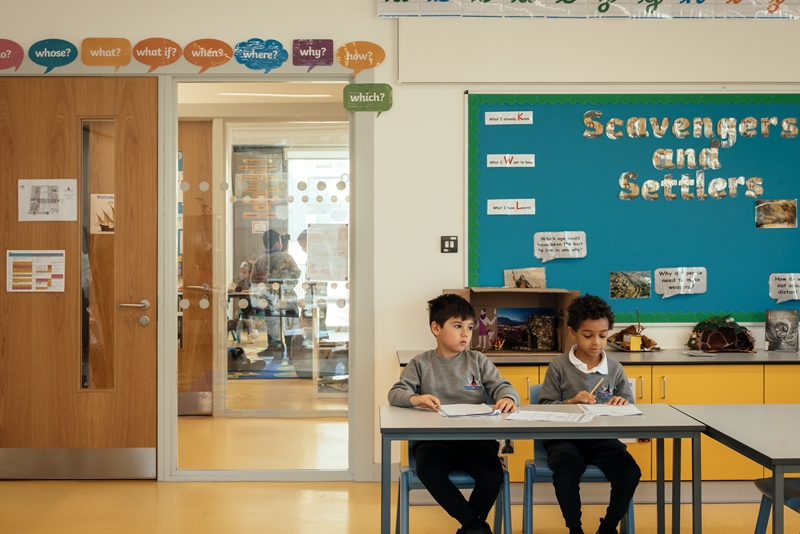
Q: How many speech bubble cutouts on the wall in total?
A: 12